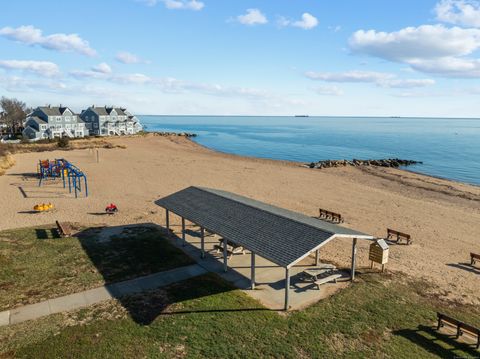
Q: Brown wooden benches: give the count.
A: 5